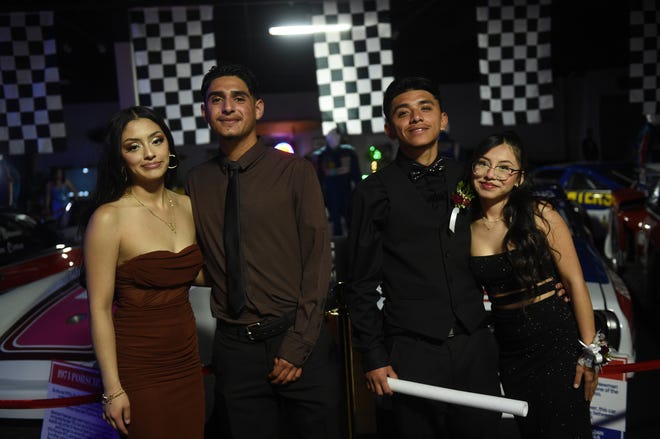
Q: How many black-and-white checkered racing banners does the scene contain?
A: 5